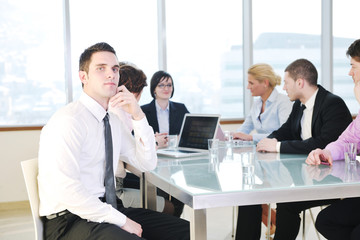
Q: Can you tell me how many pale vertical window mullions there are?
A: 4